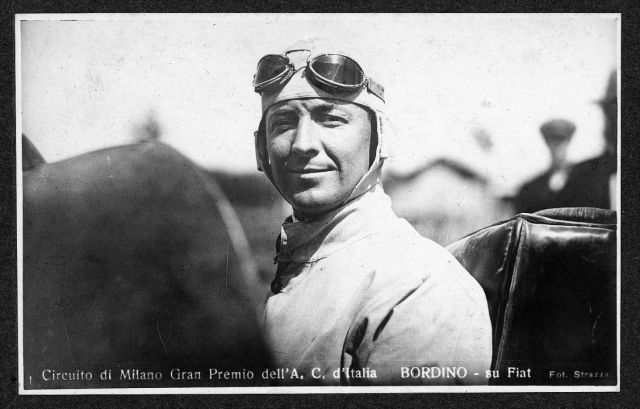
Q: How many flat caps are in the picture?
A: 1